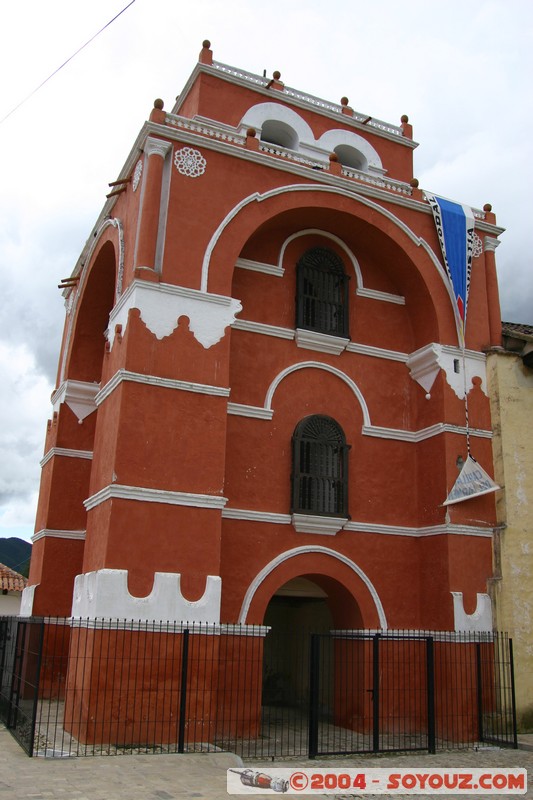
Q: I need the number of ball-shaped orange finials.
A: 9